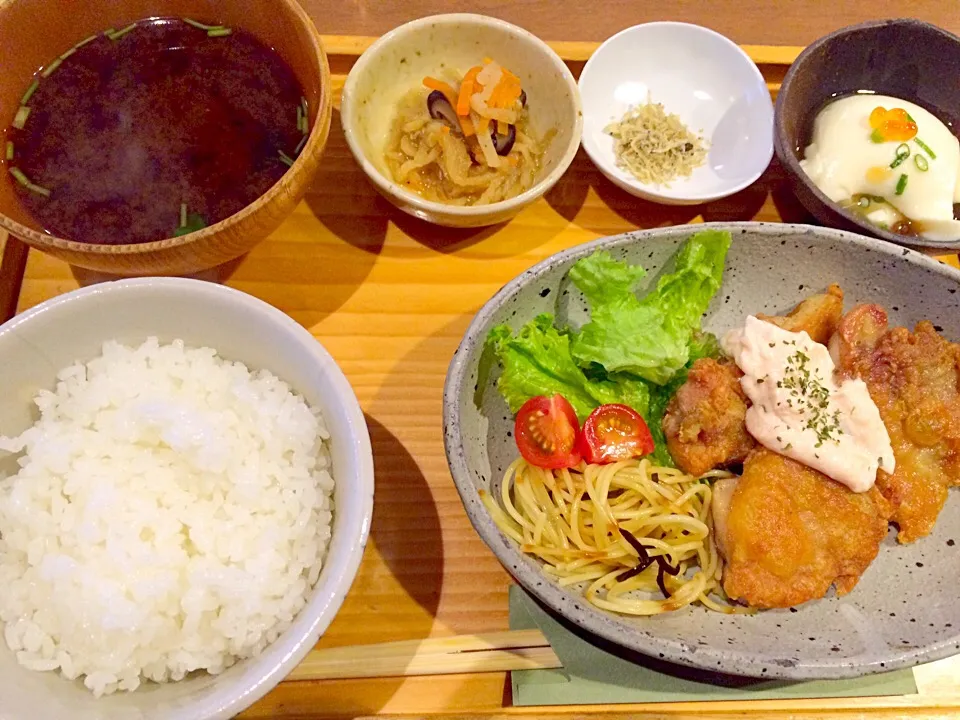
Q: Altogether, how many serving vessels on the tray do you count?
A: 6